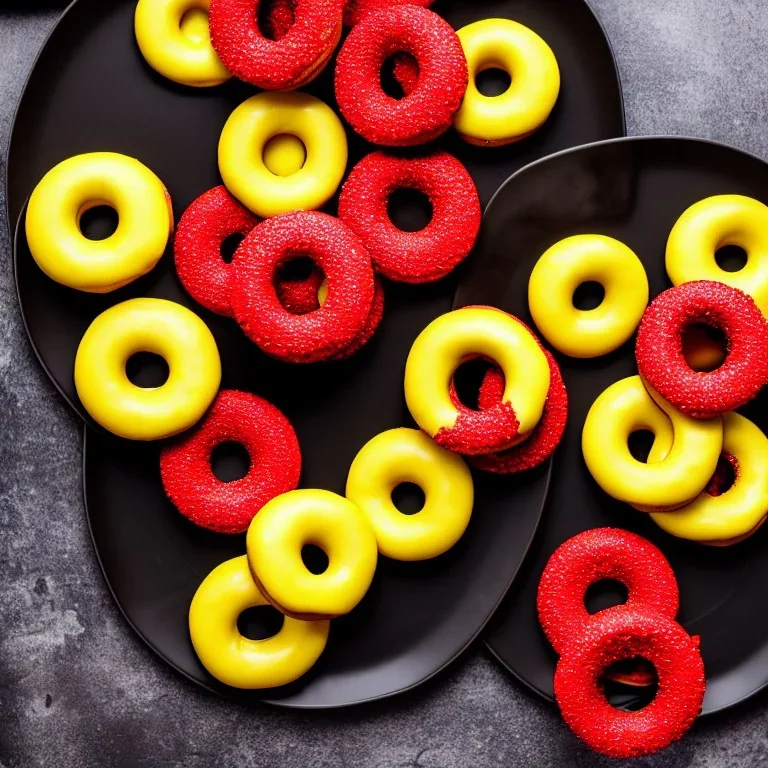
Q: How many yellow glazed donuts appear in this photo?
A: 13